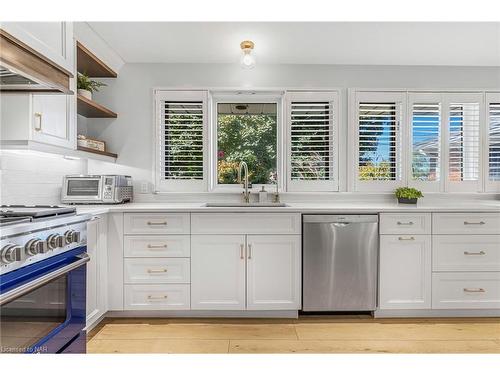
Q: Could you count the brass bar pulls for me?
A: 12